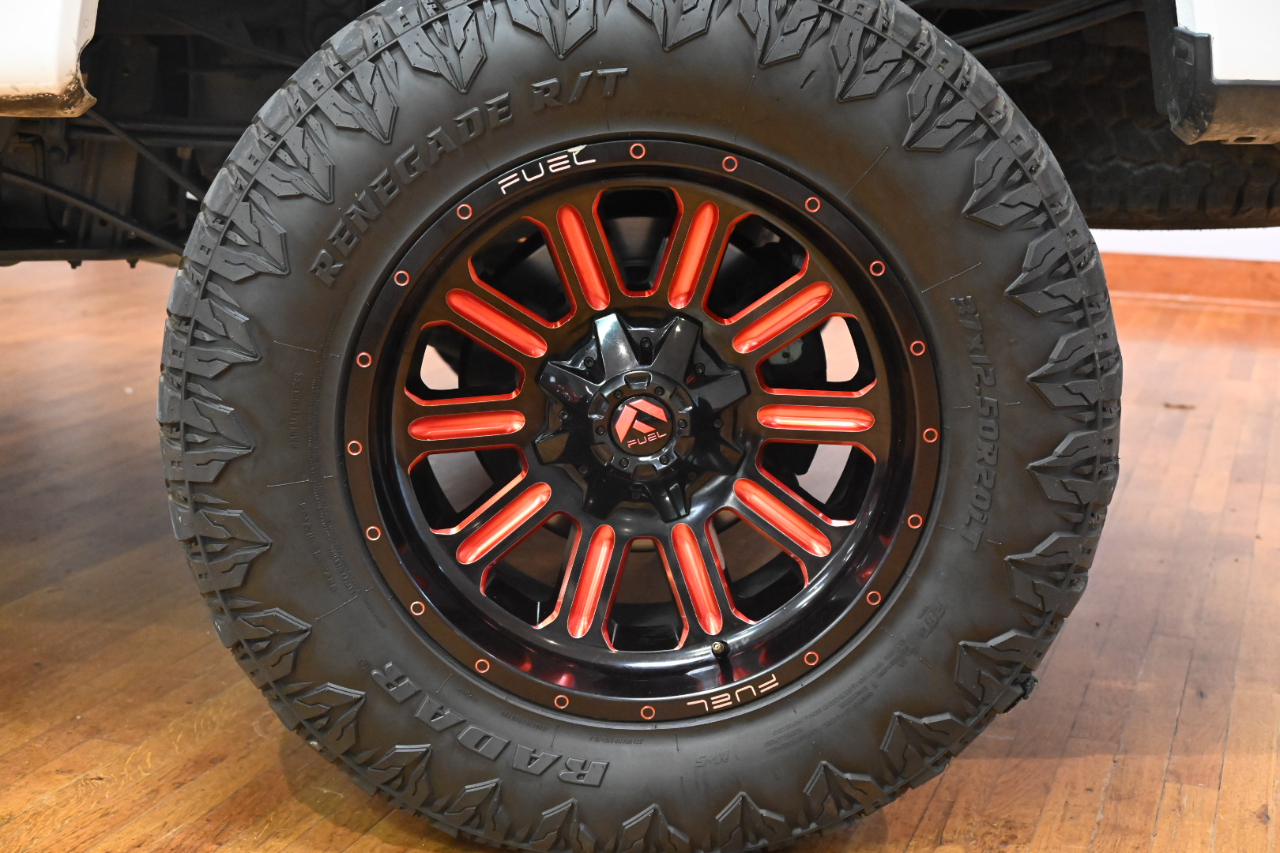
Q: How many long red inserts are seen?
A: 10